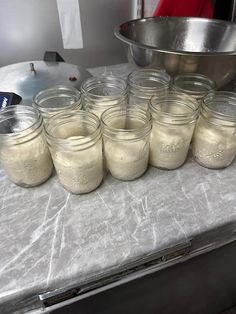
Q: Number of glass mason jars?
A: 9